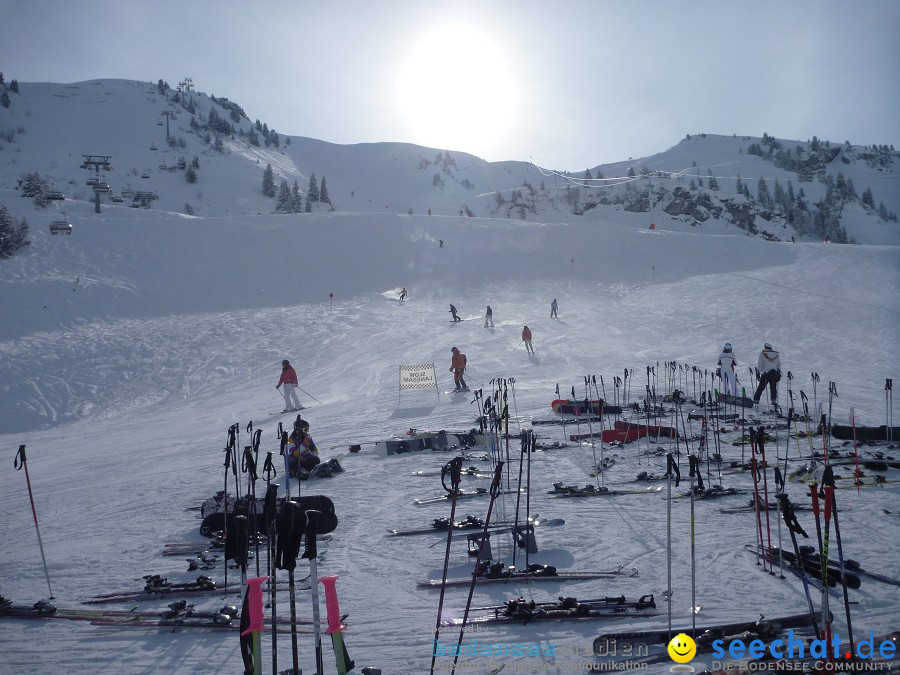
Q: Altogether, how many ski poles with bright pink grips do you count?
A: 2